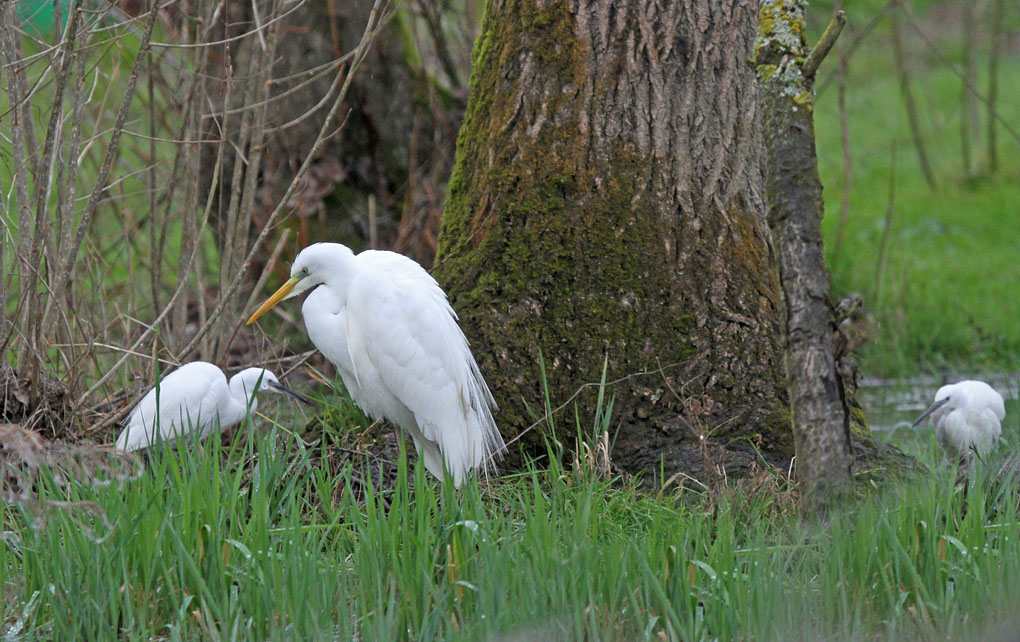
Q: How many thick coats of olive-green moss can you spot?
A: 1